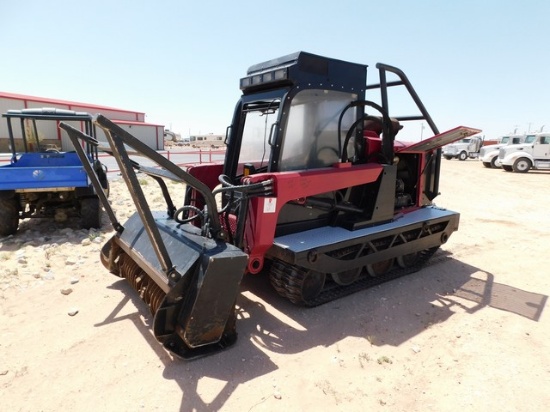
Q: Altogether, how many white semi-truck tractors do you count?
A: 3